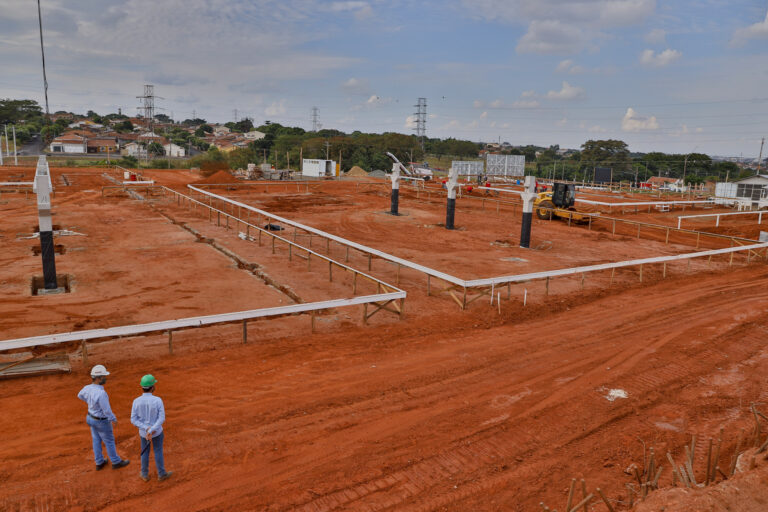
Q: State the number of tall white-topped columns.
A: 4